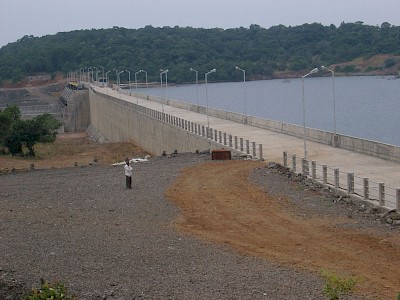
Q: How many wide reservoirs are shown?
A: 1